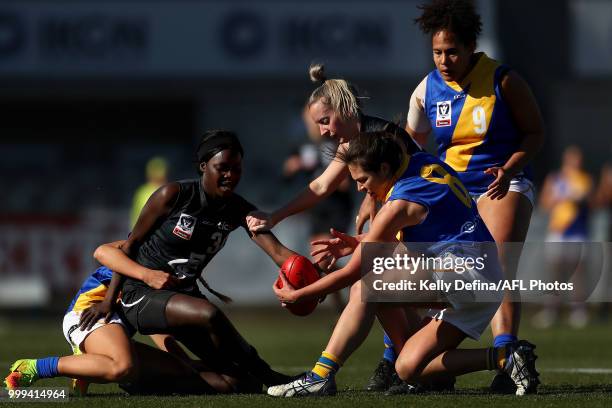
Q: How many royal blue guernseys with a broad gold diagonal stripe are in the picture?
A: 4